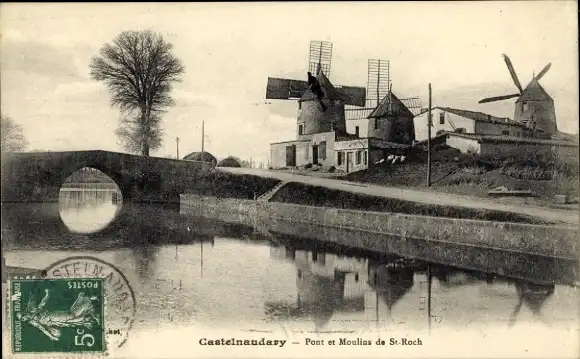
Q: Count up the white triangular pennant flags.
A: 0